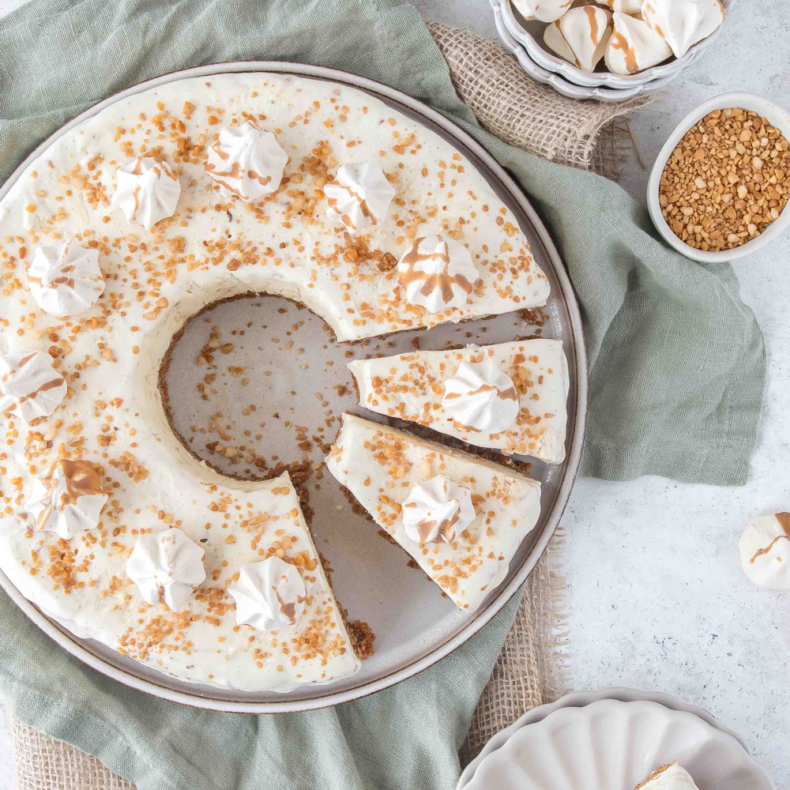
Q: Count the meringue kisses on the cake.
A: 11